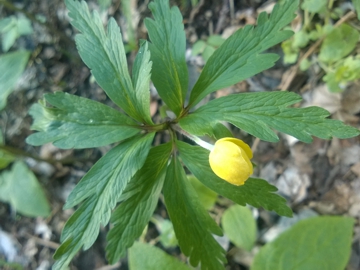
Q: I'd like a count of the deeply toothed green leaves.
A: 9